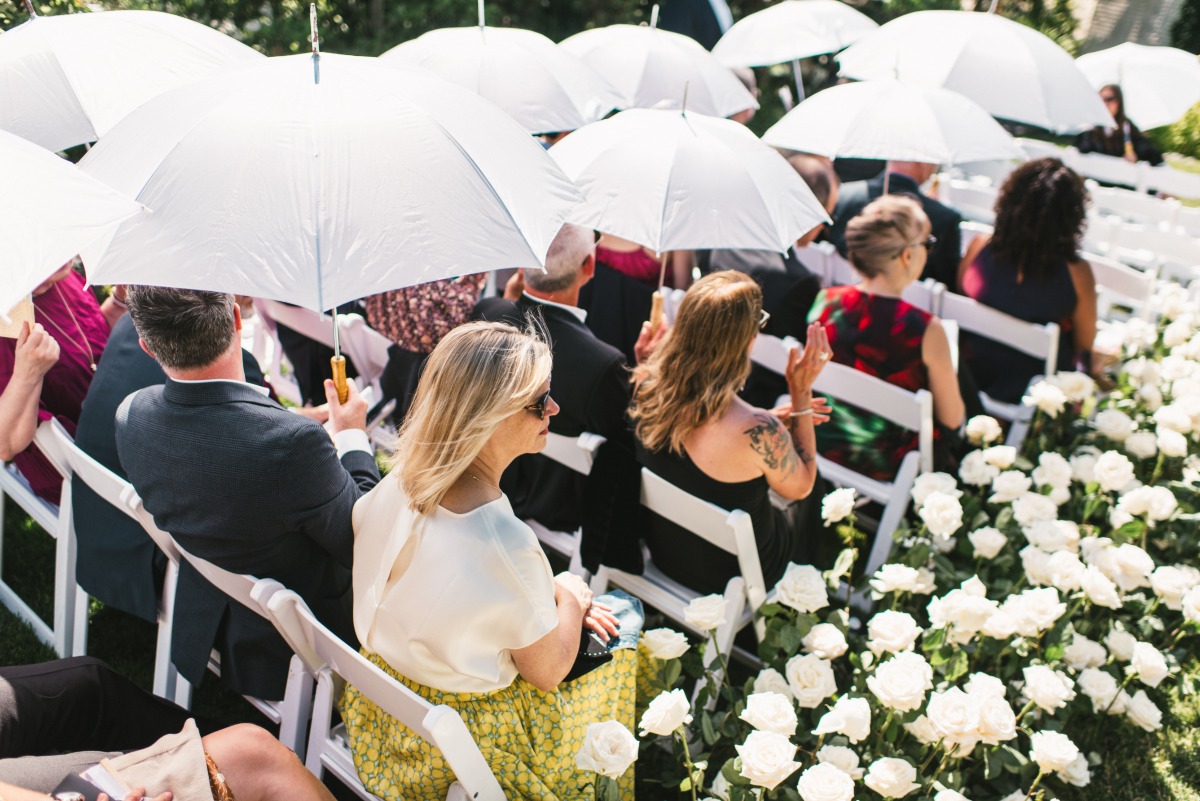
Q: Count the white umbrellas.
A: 10